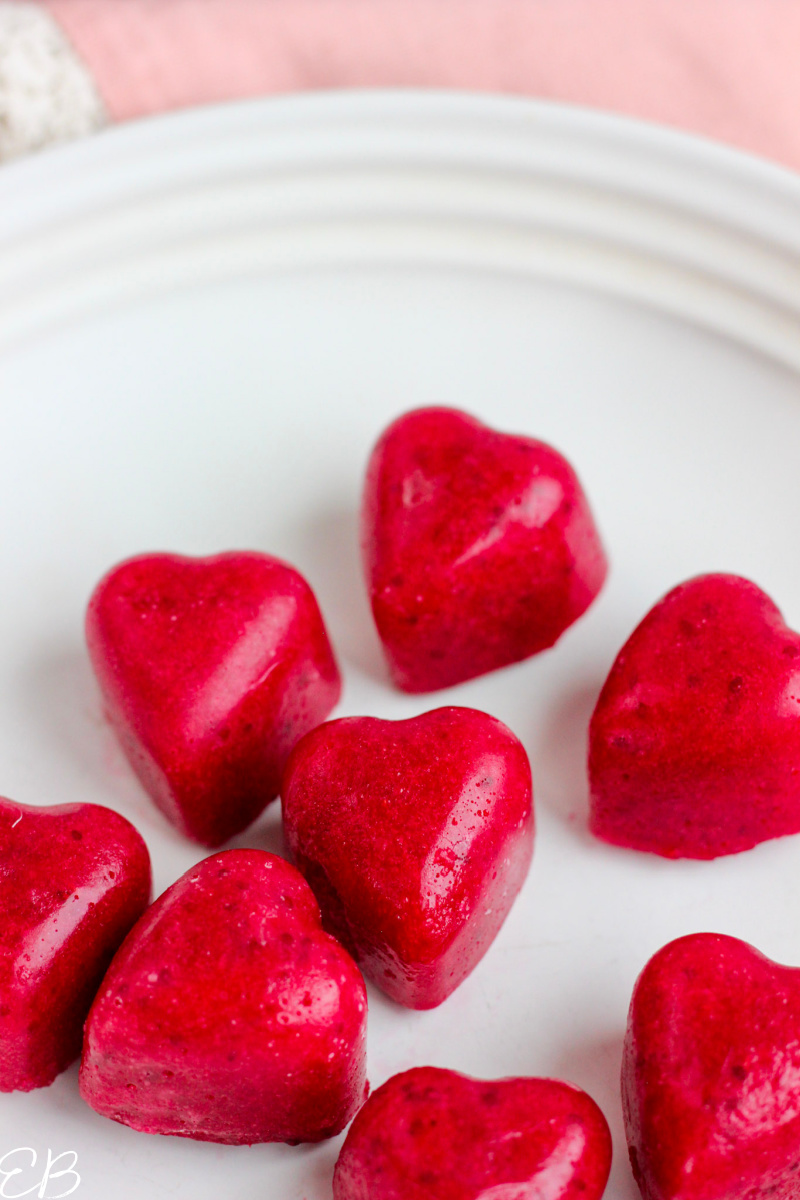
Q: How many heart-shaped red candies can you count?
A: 8